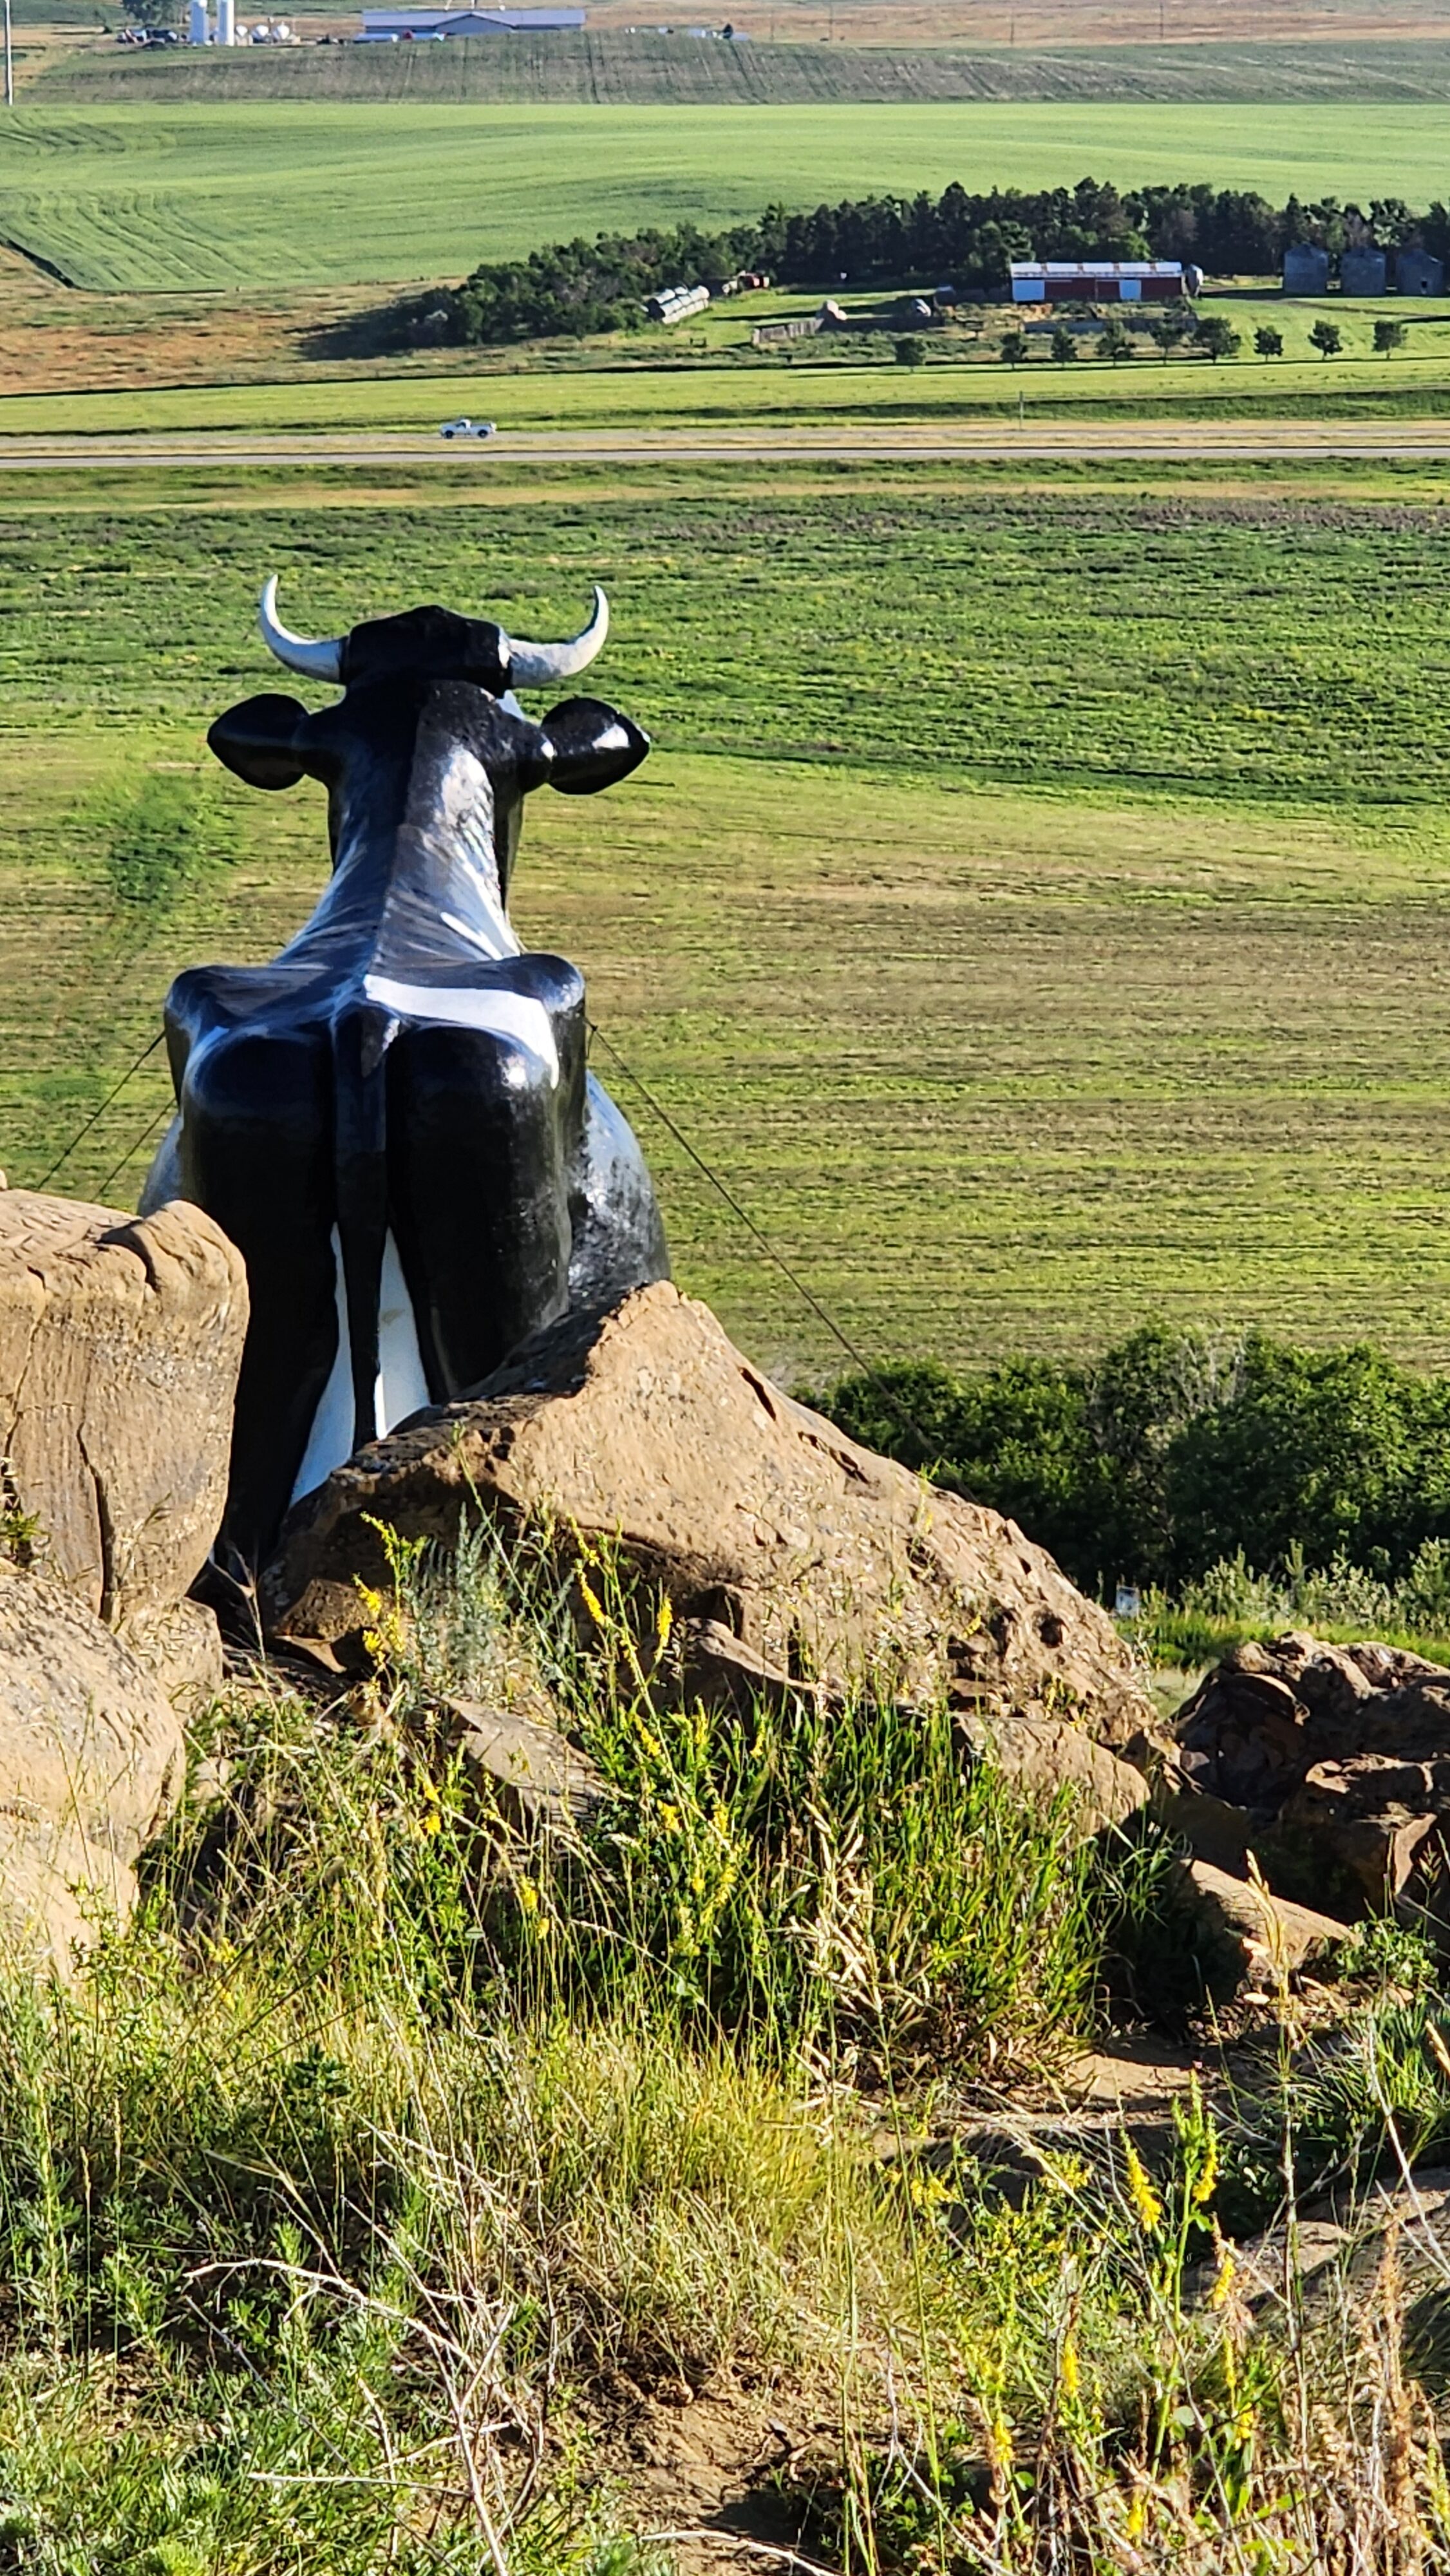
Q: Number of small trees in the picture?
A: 9